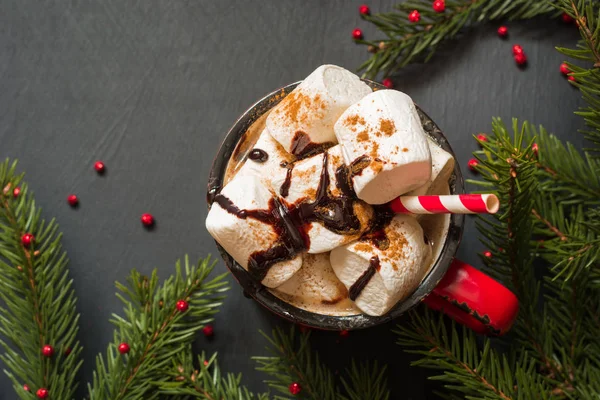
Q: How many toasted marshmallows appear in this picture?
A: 0